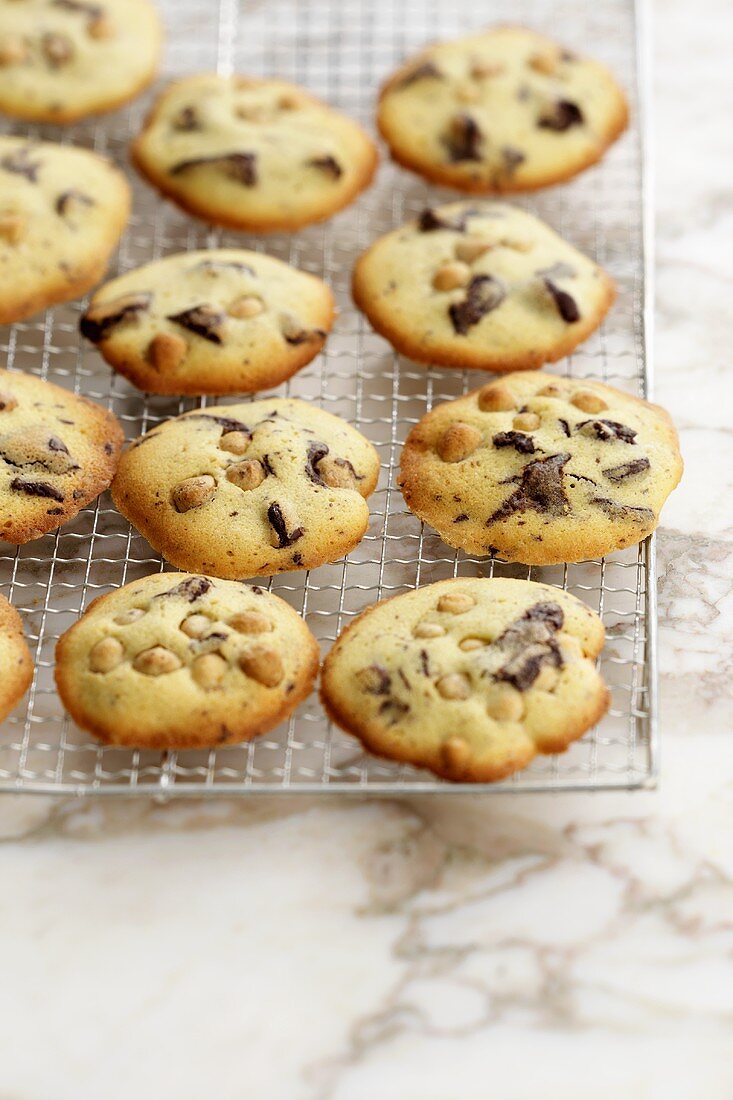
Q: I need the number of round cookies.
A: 12